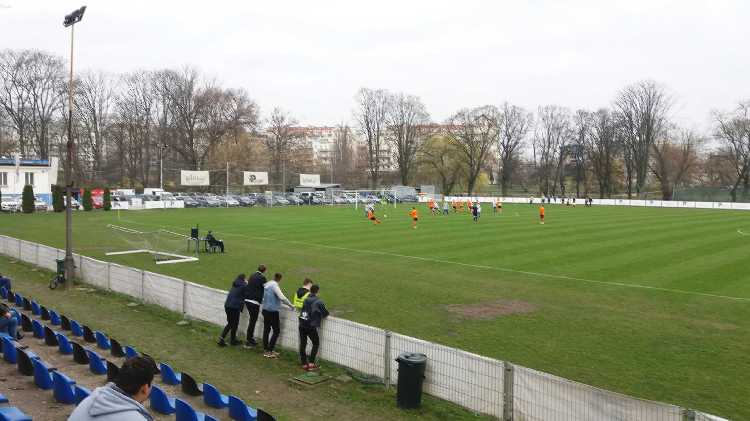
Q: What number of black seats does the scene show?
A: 15